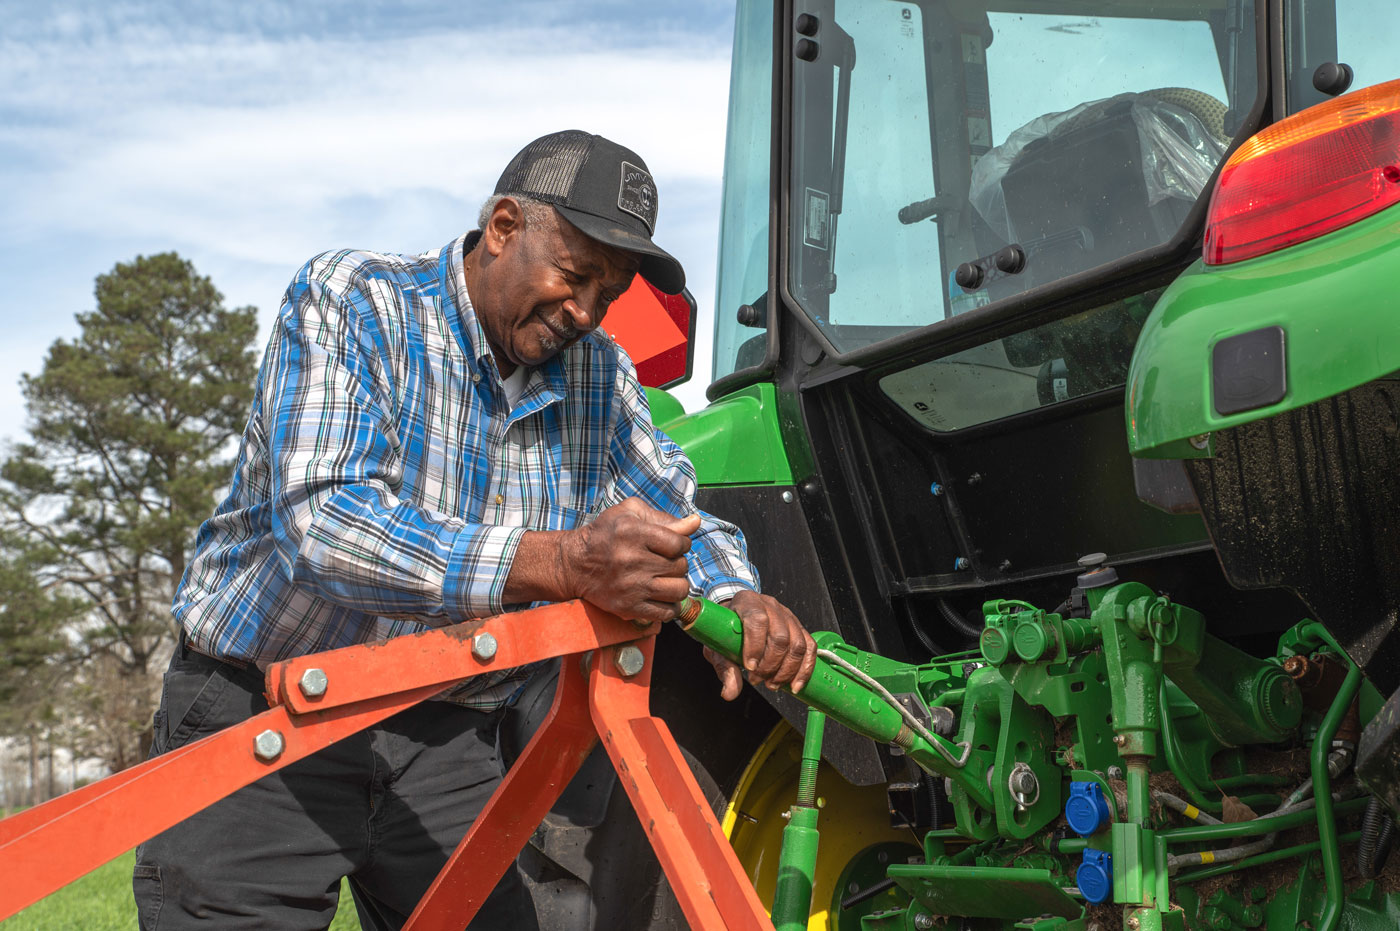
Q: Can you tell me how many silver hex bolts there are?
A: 4